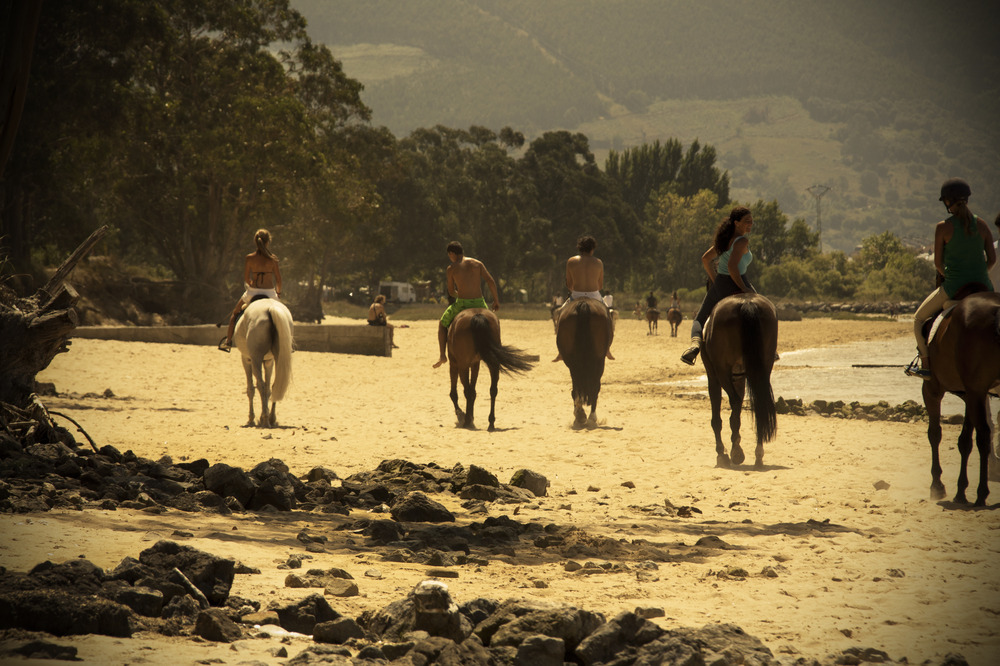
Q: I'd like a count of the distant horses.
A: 2